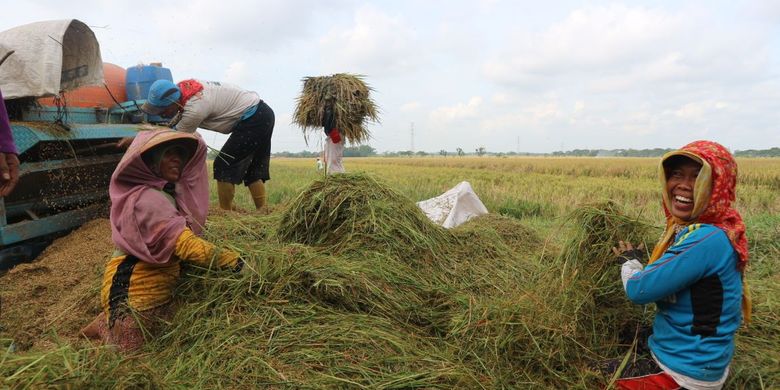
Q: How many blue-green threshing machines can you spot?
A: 1